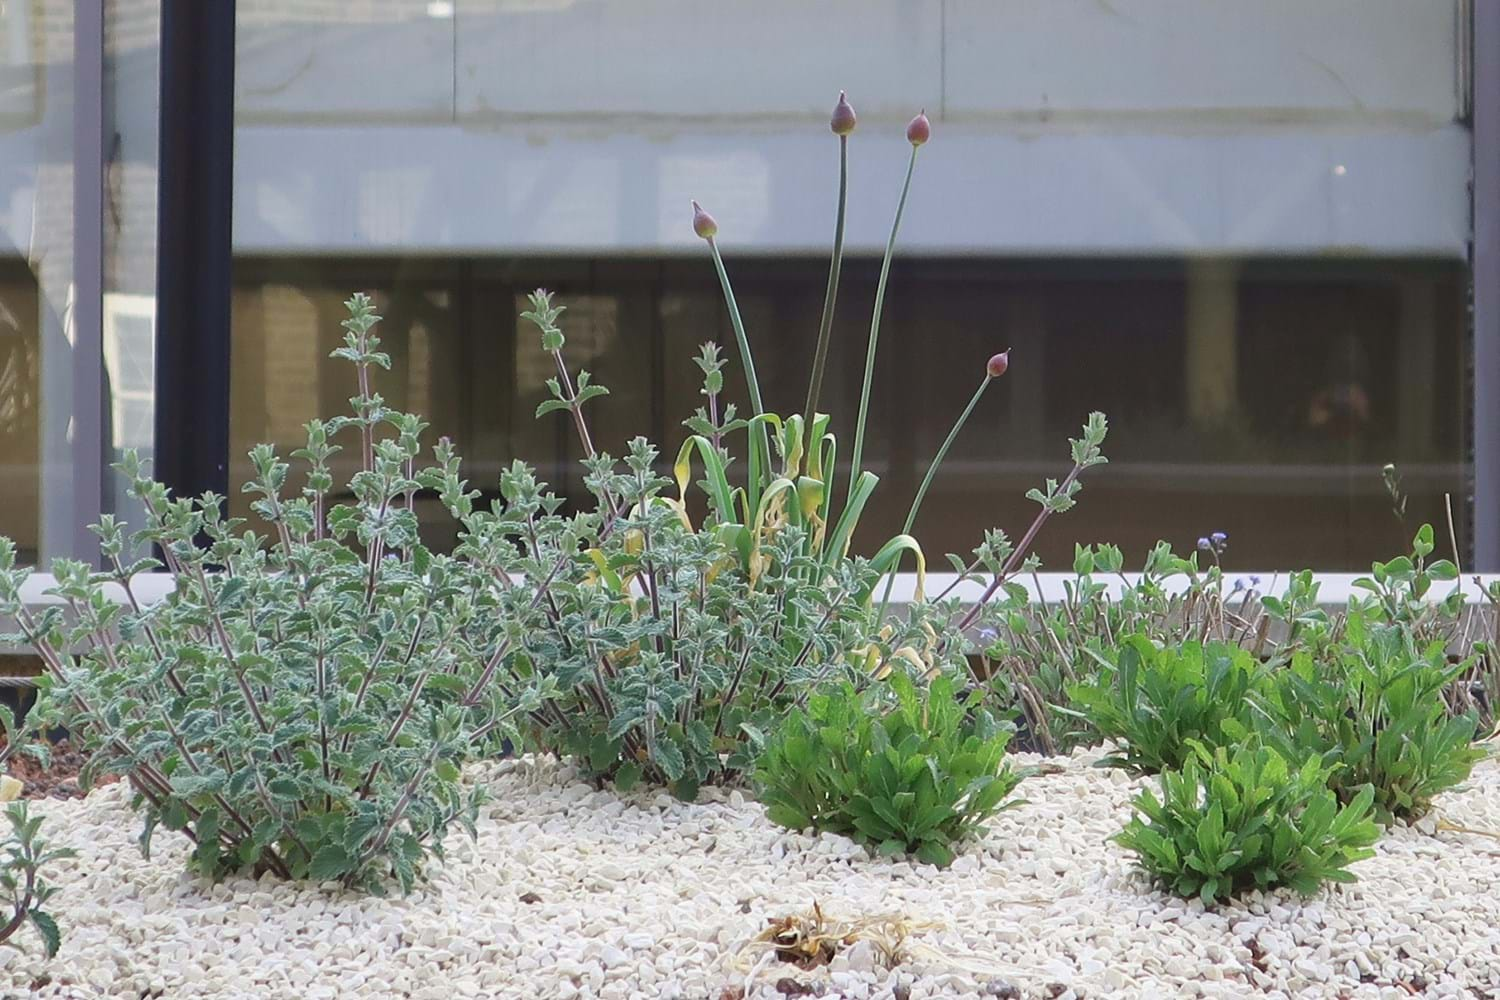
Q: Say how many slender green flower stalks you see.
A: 4